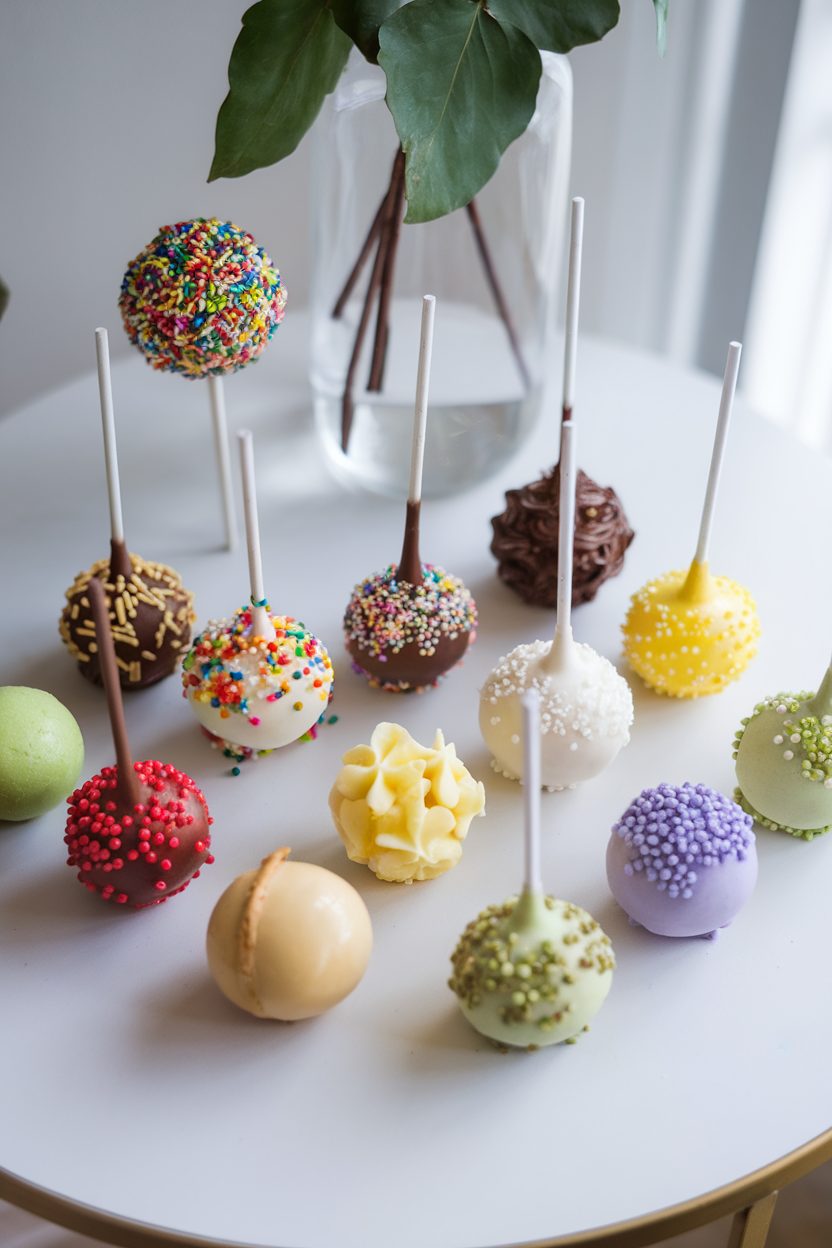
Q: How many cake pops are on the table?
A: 14